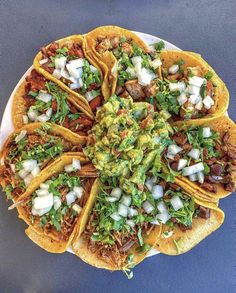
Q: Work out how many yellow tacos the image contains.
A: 9